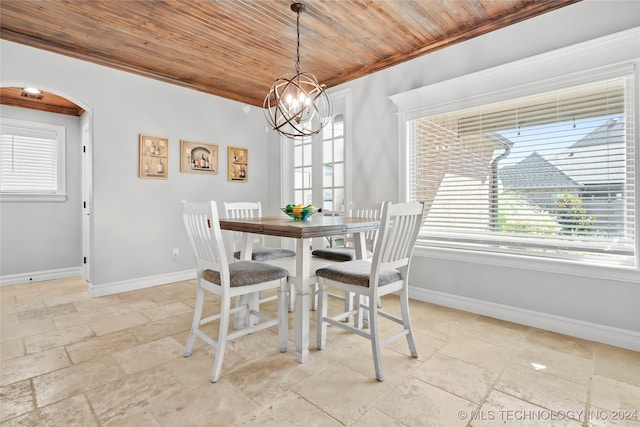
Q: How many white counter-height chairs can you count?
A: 4